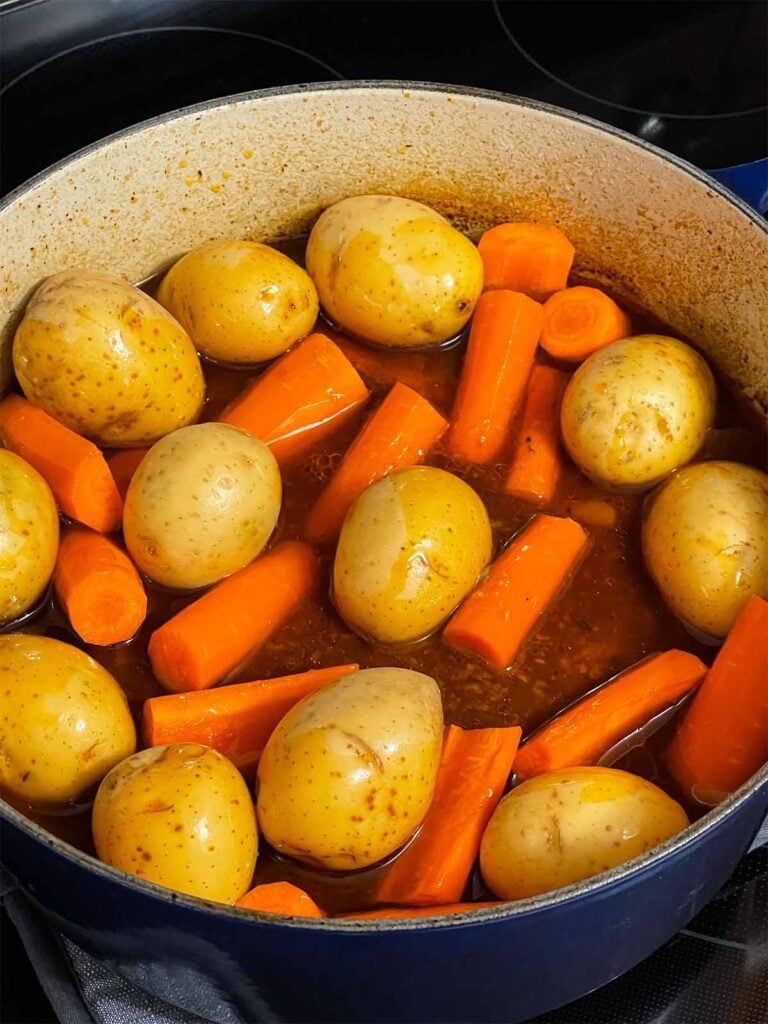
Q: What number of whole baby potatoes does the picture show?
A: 12